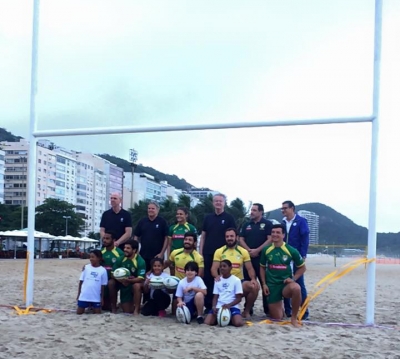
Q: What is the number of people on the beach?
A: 15